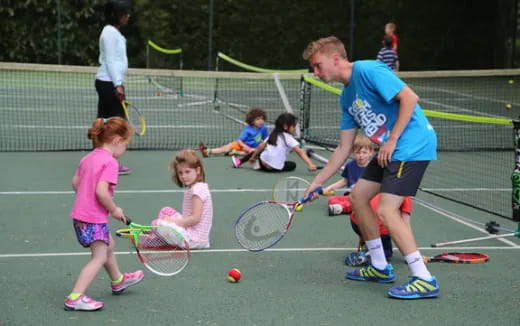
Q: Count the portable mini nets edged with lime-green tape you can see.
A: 3